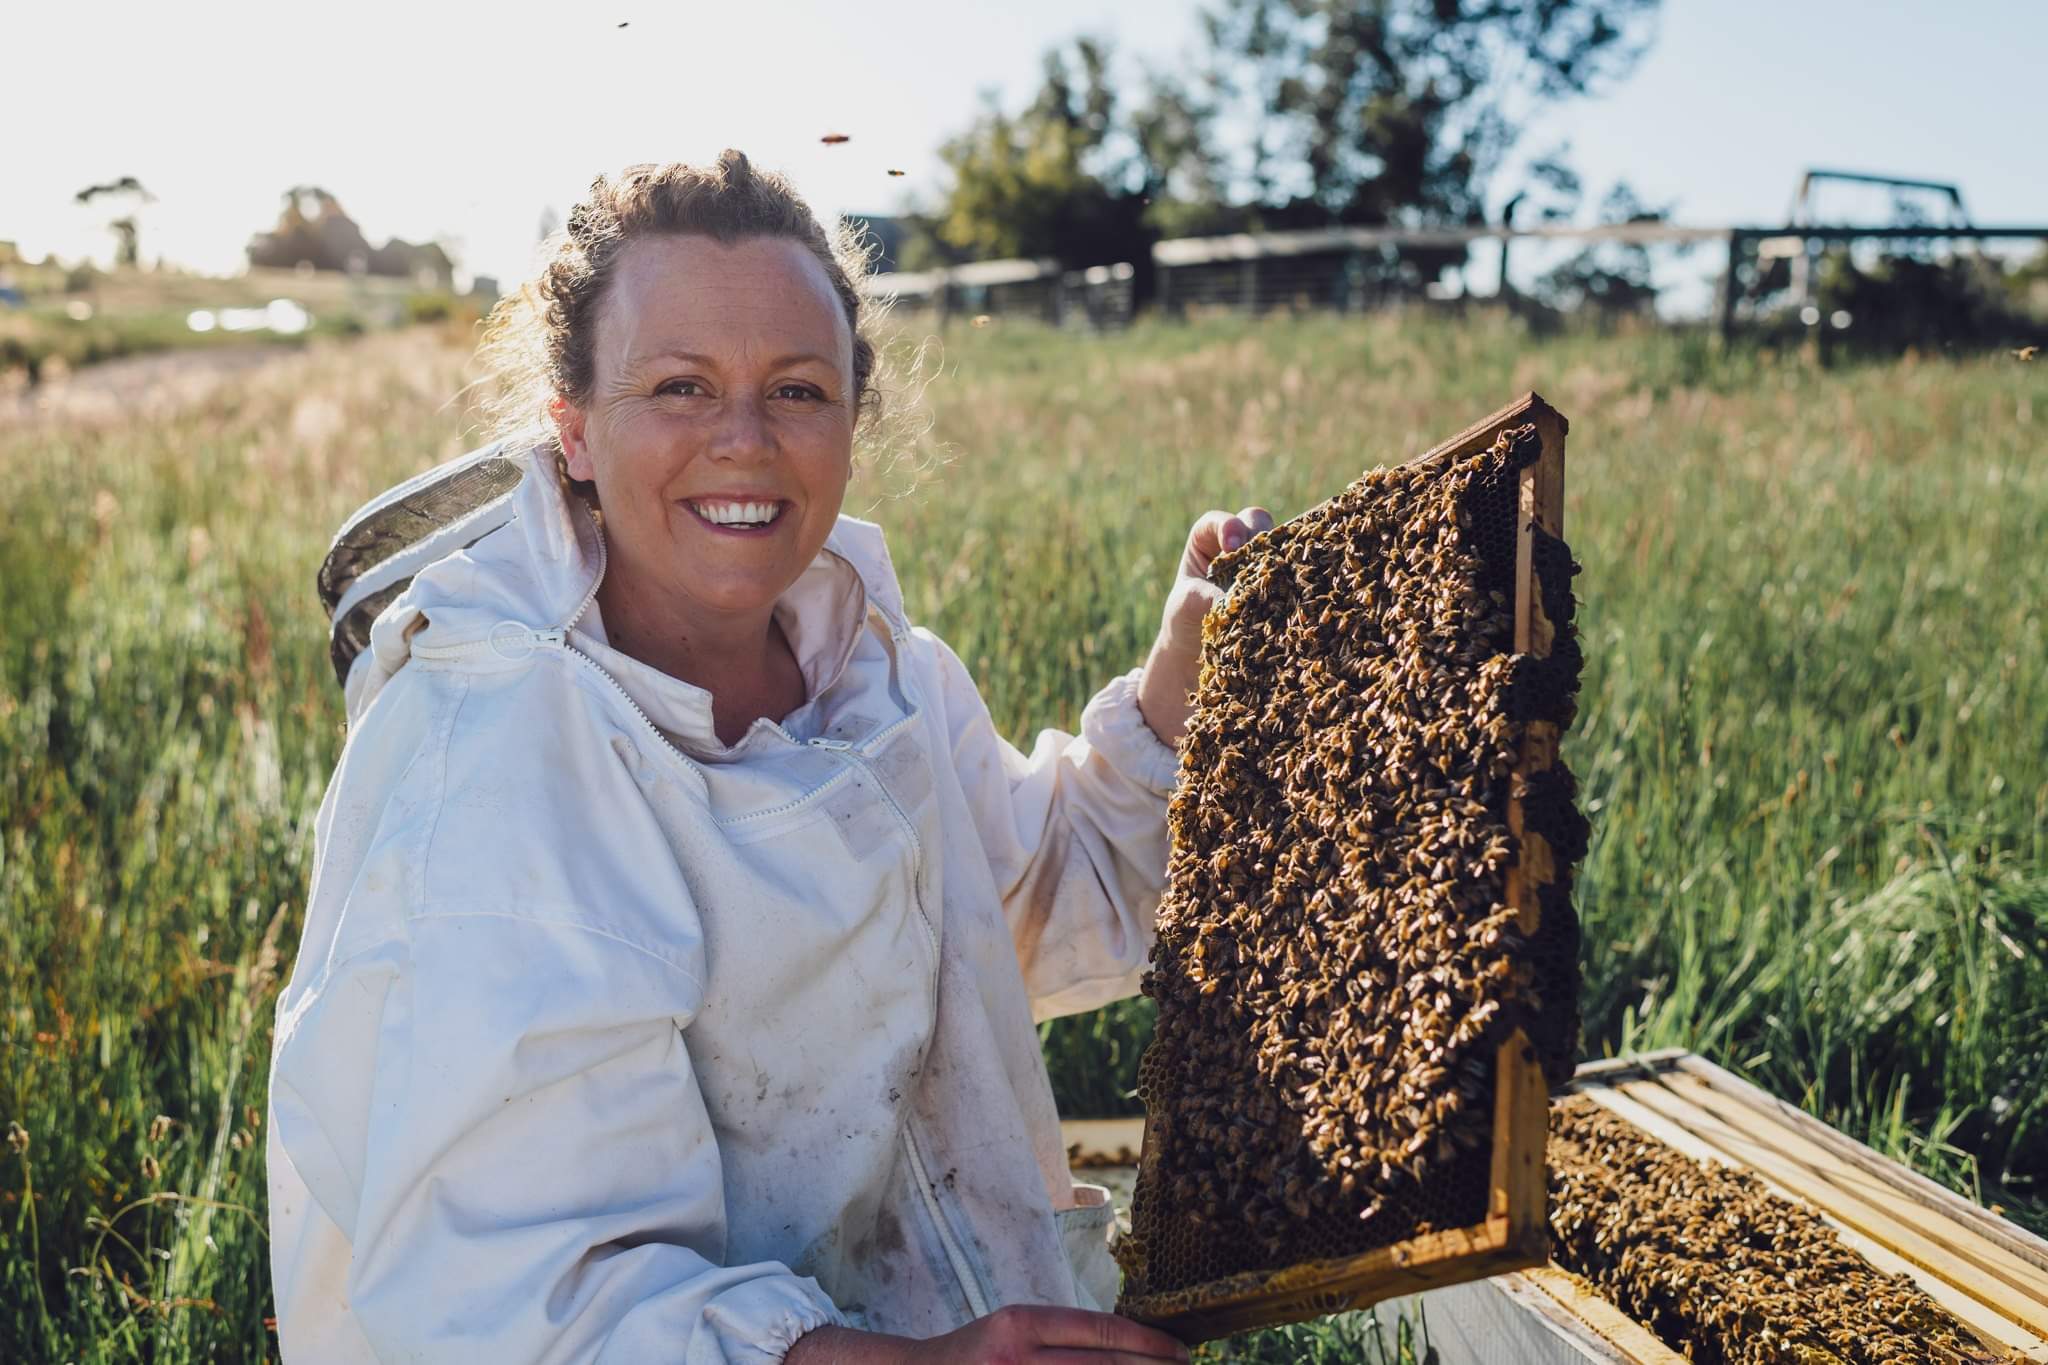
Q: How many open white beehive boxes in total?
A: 1